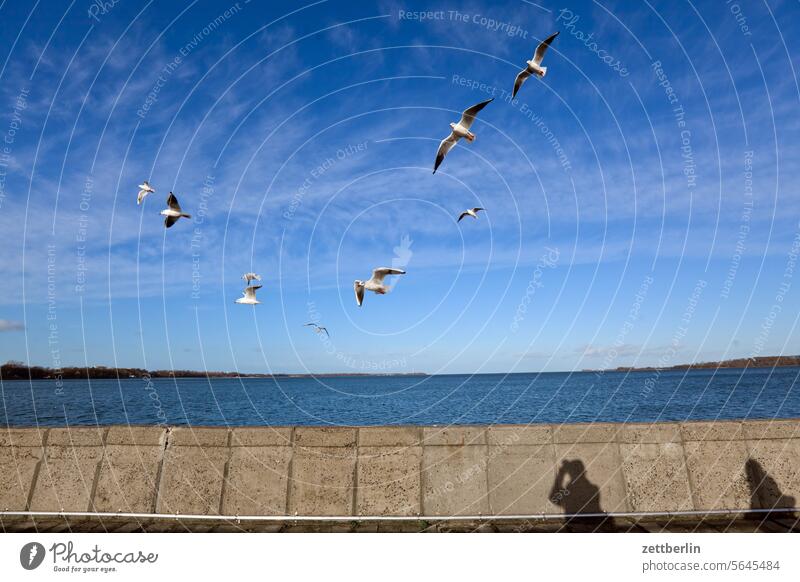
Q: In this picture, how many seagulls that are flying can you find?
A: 9